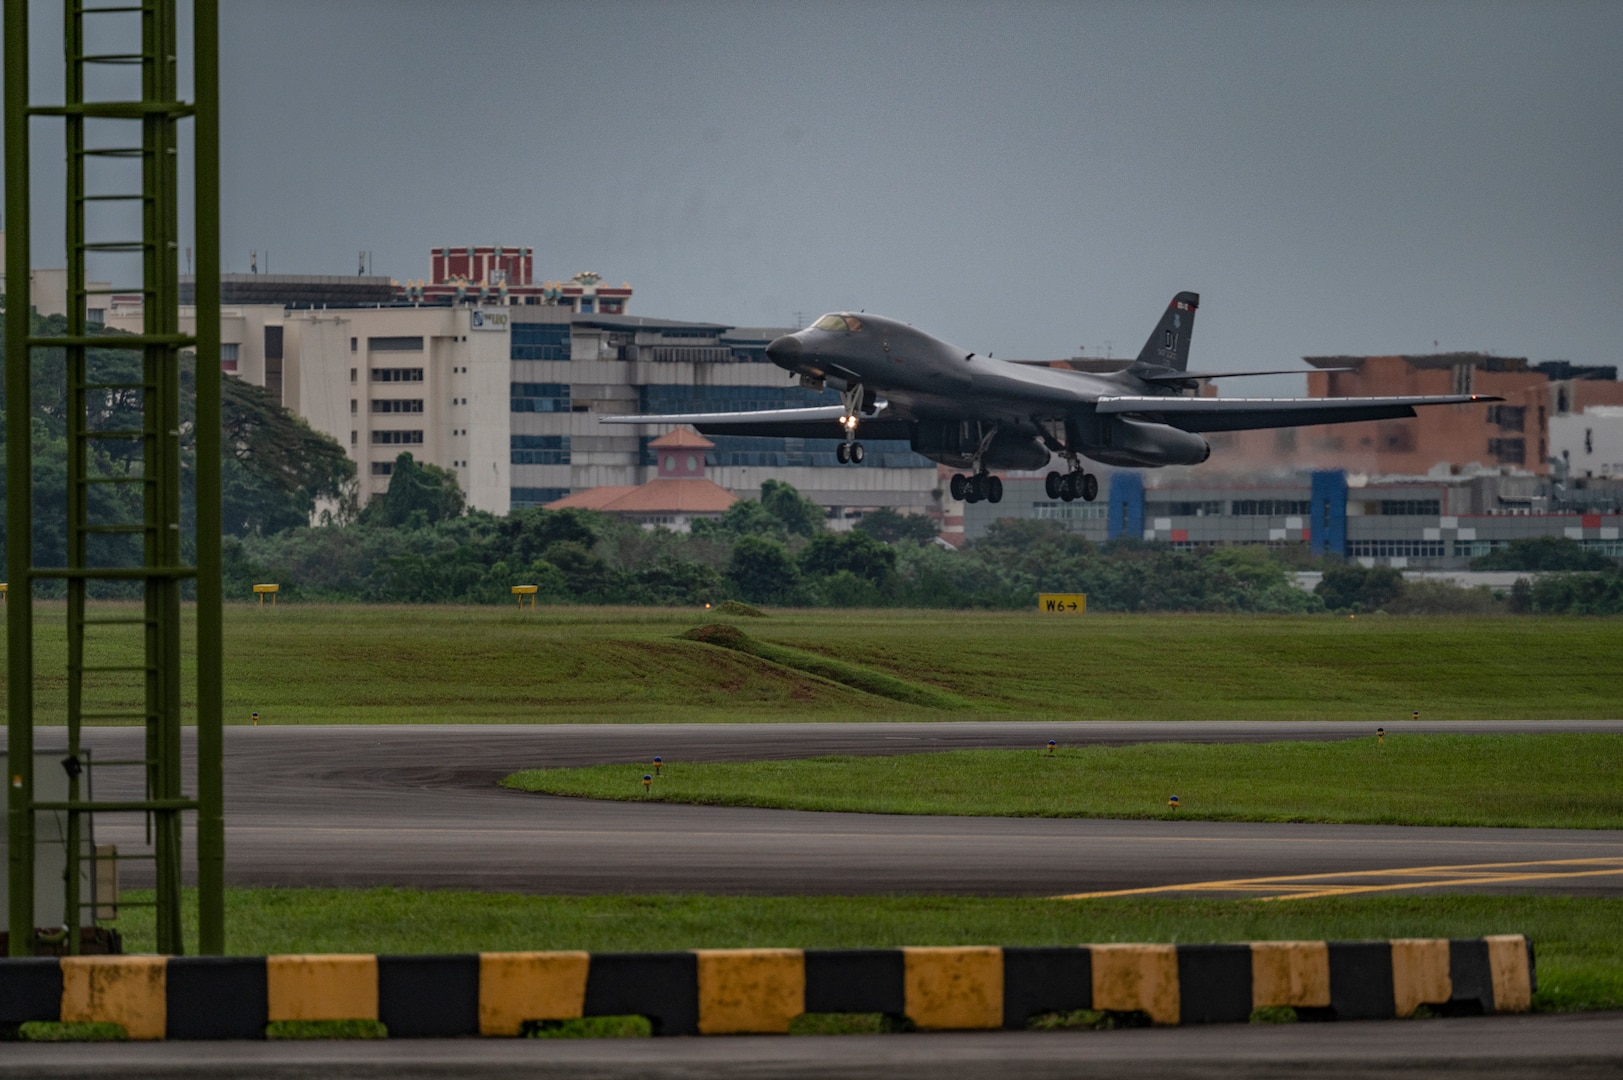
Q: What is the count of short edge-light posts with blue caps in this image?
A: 7